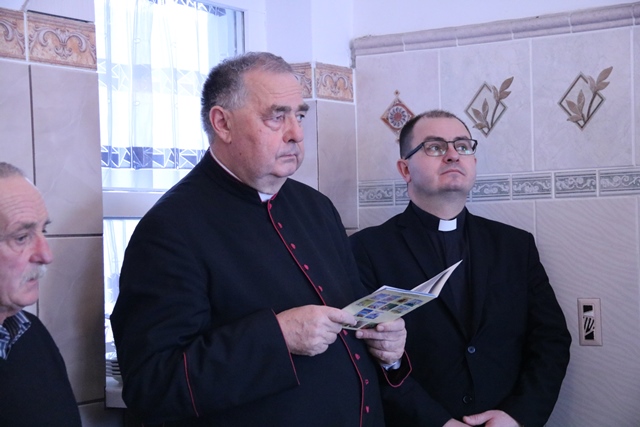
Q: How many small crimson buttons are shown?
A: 9